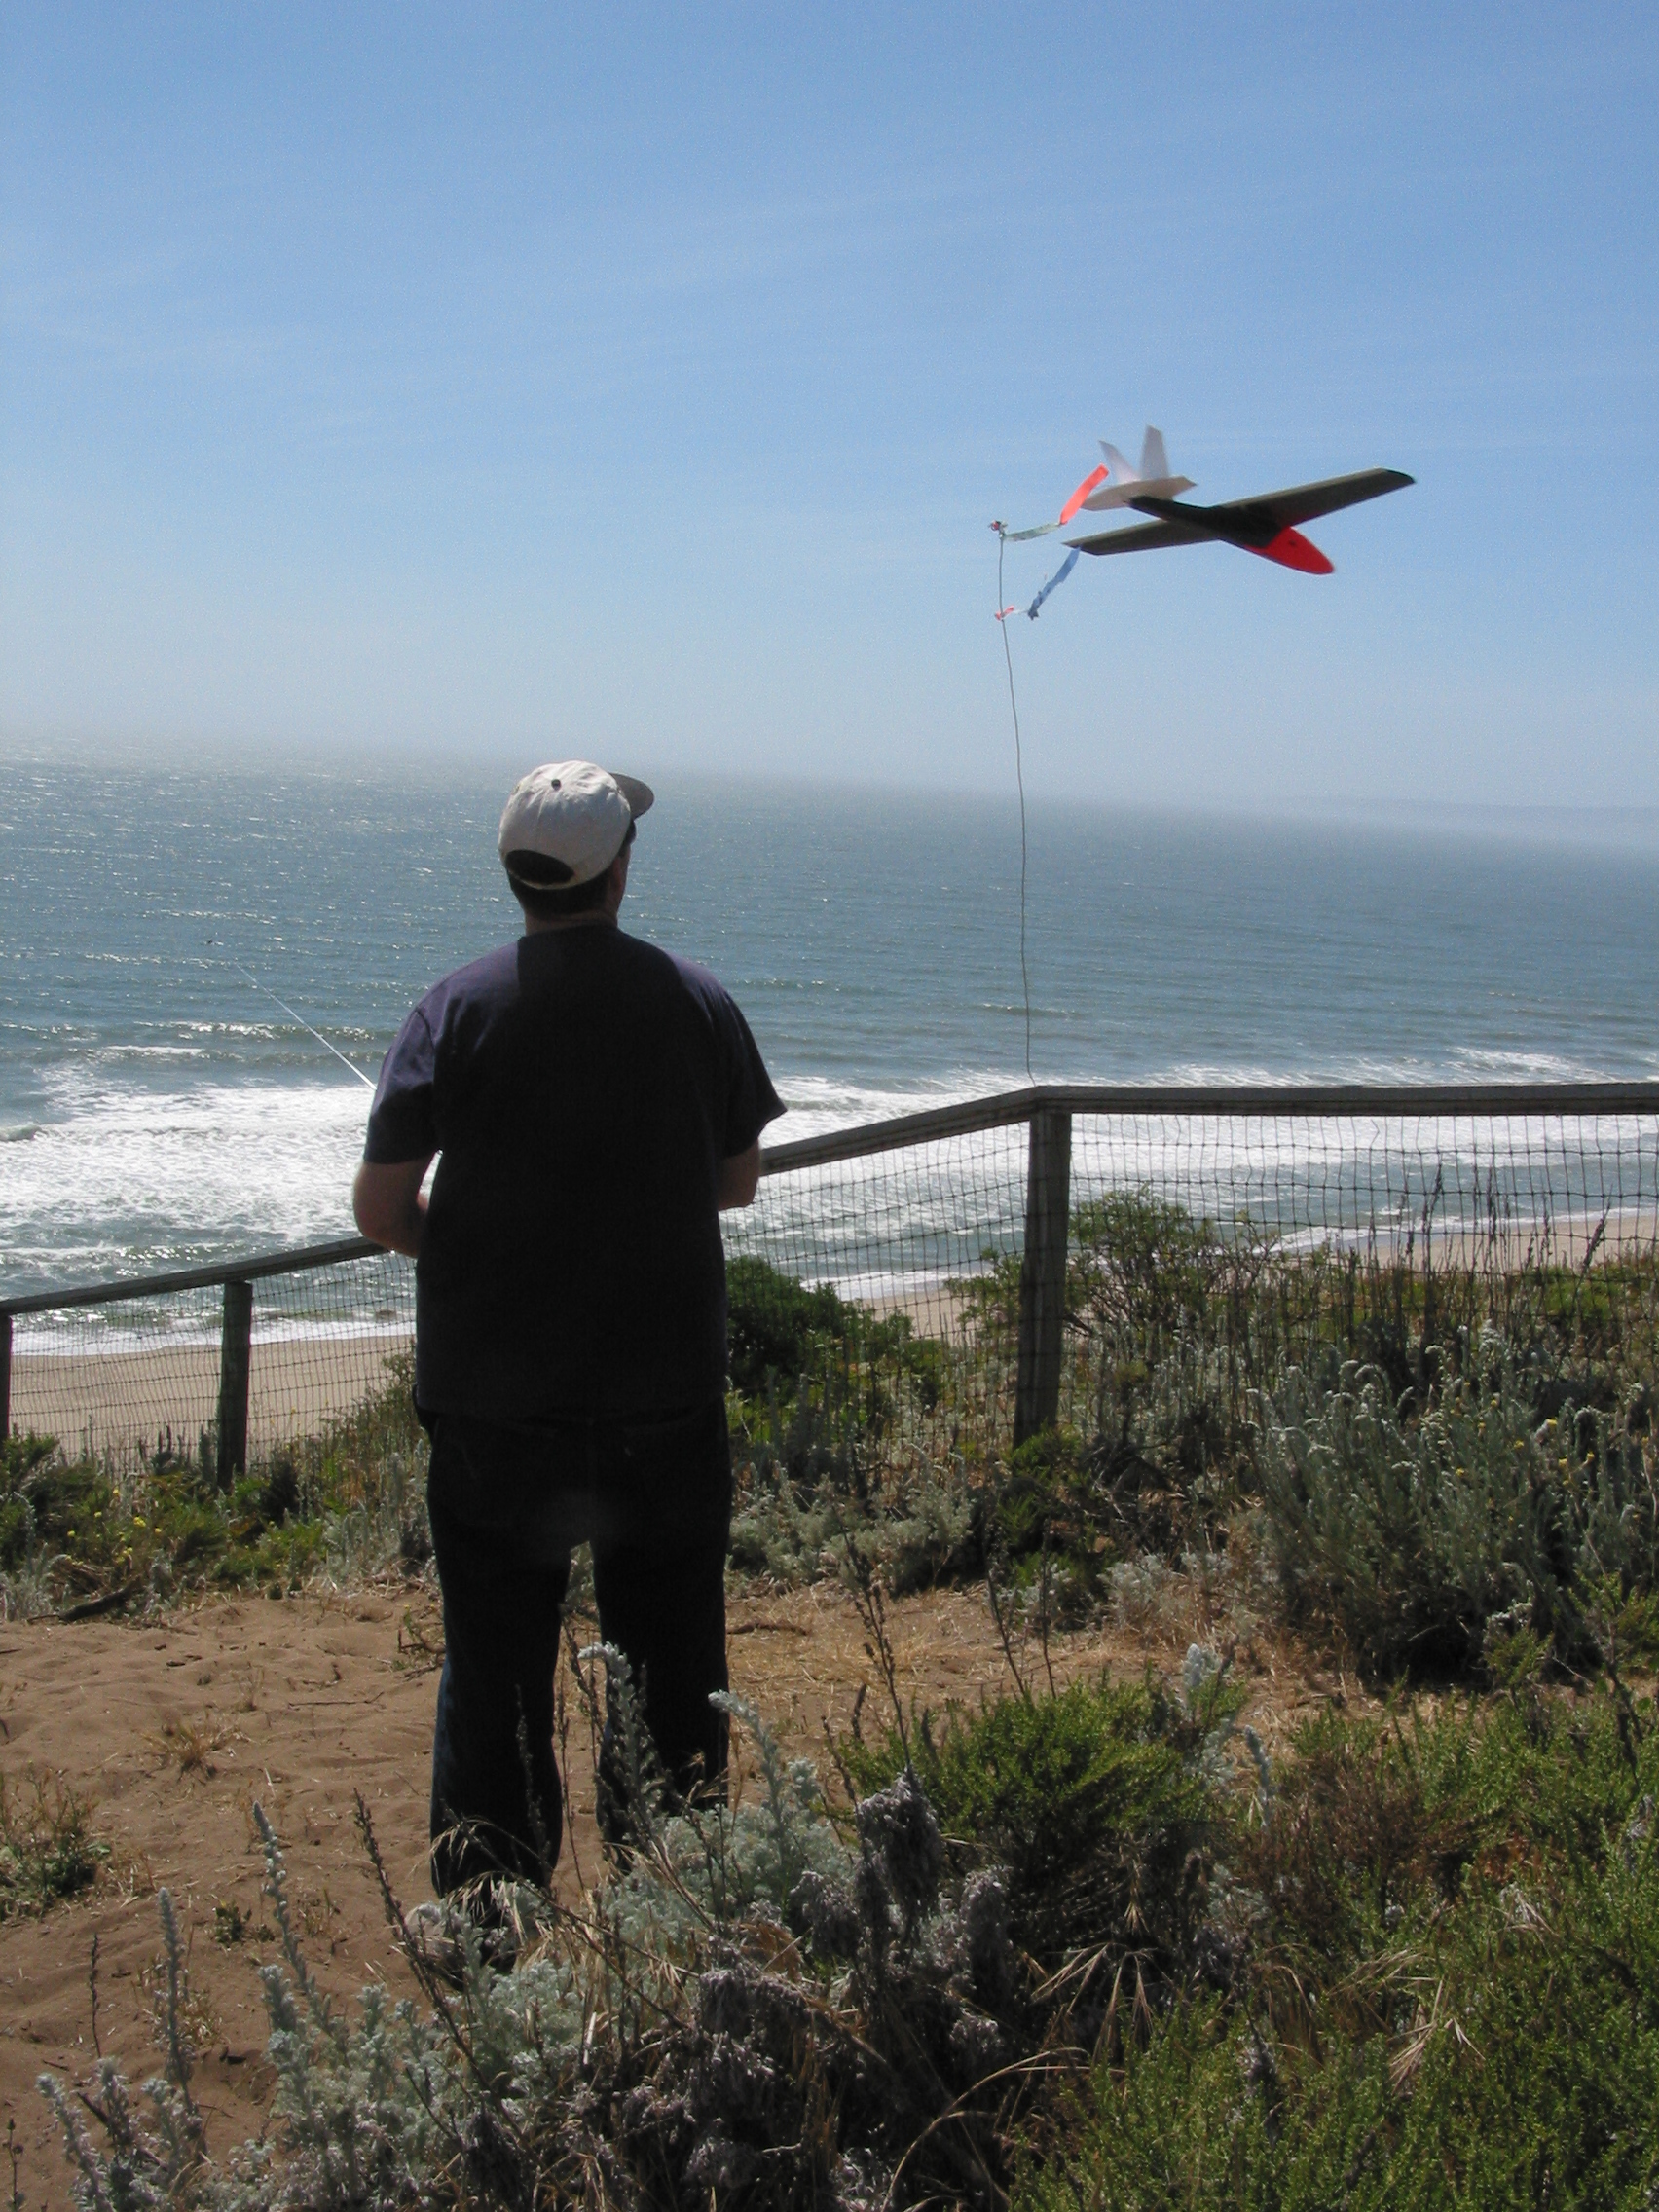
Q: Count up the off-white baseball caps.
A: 1